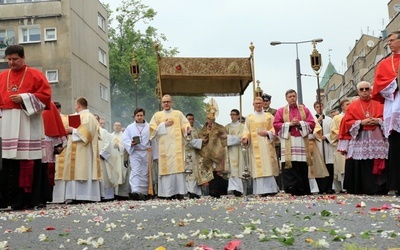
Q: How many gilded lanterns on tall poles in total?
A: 3